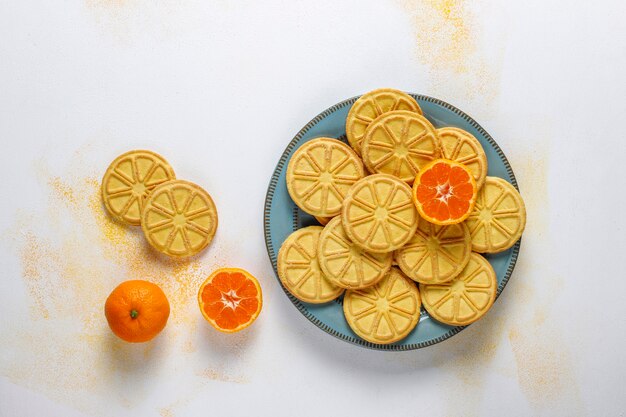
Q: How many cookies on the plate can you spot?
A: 11